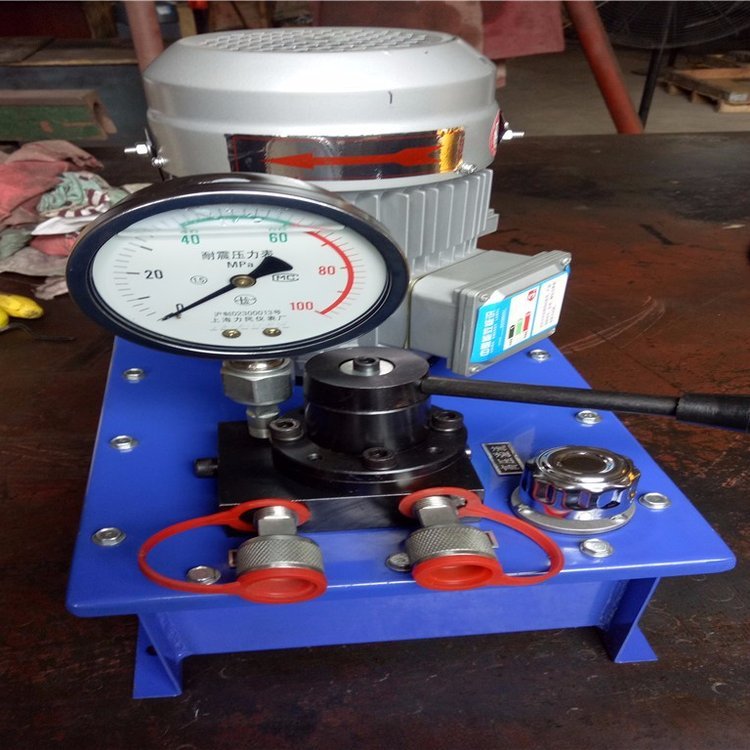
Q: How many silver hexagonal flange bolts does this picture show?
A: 9